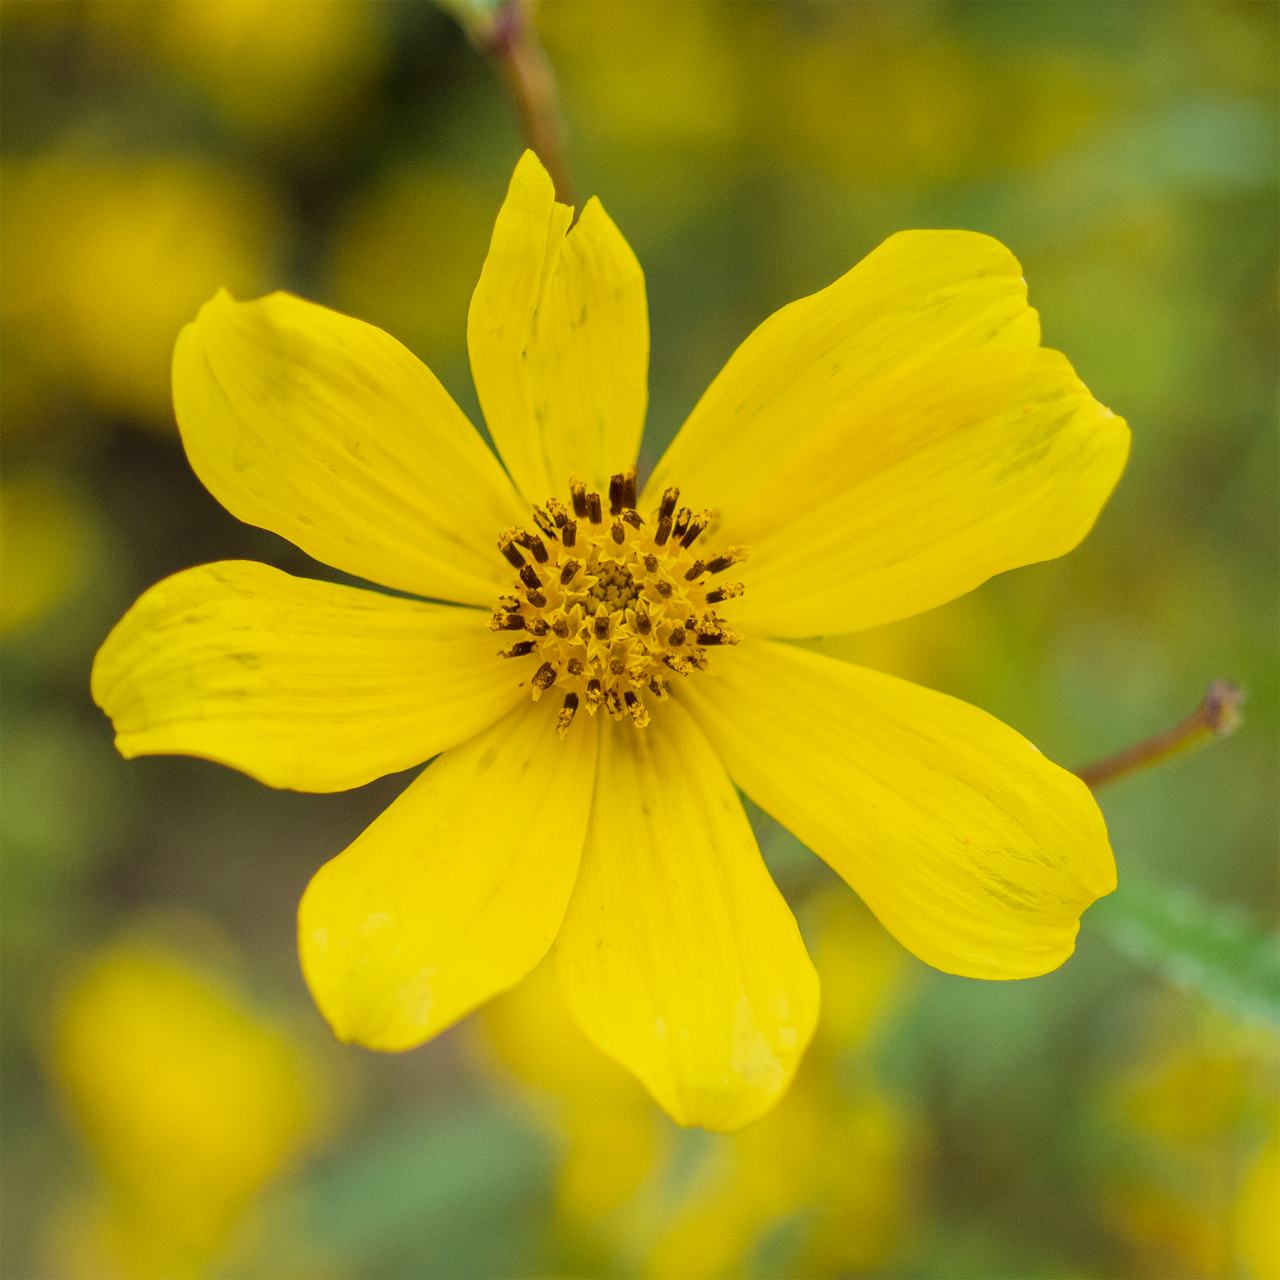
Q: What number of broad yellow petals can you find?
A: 8